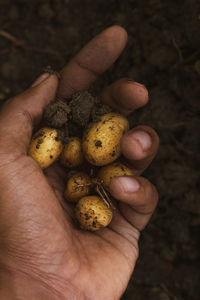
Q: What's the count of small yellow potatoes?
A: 6